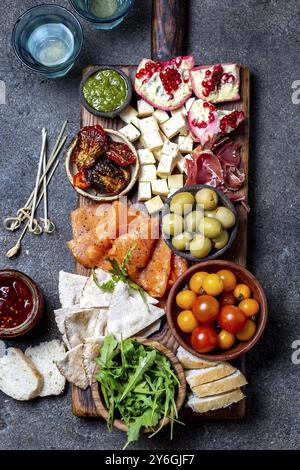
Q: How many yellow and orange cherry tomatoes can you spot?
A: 9